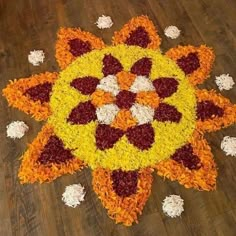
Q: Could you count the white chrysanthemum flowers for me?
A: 8